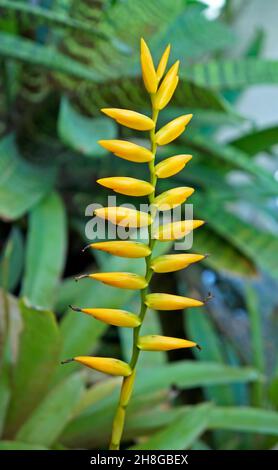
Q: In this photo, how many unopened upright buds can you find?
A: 3